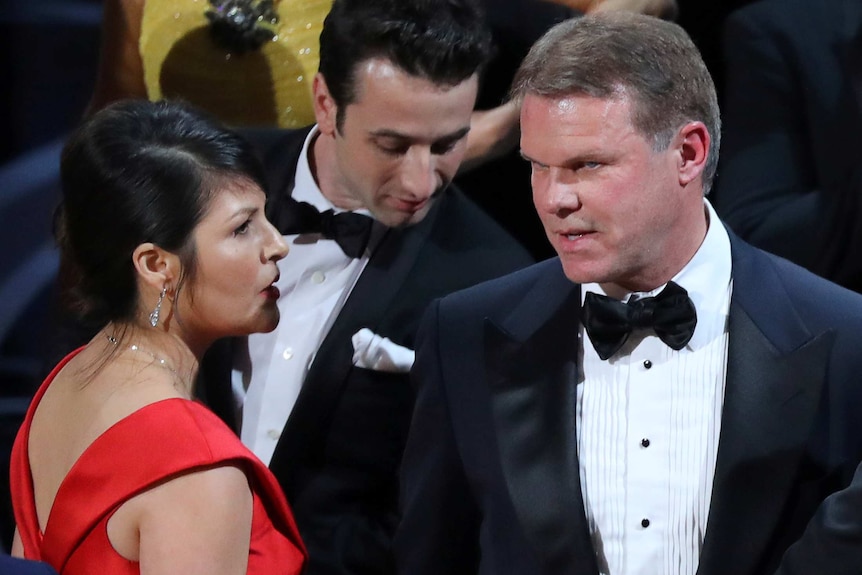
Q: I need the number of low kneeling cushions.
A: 0